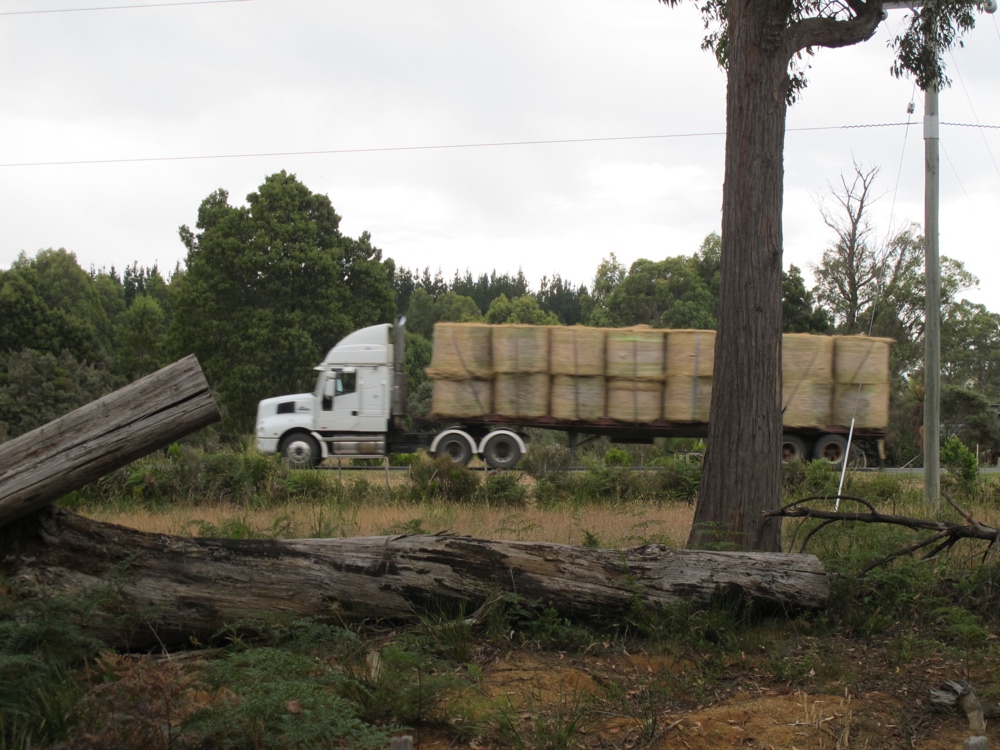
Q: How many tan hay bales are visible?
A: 14